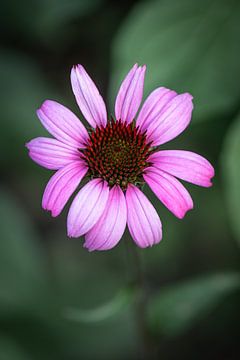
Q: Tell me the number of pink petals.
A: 12